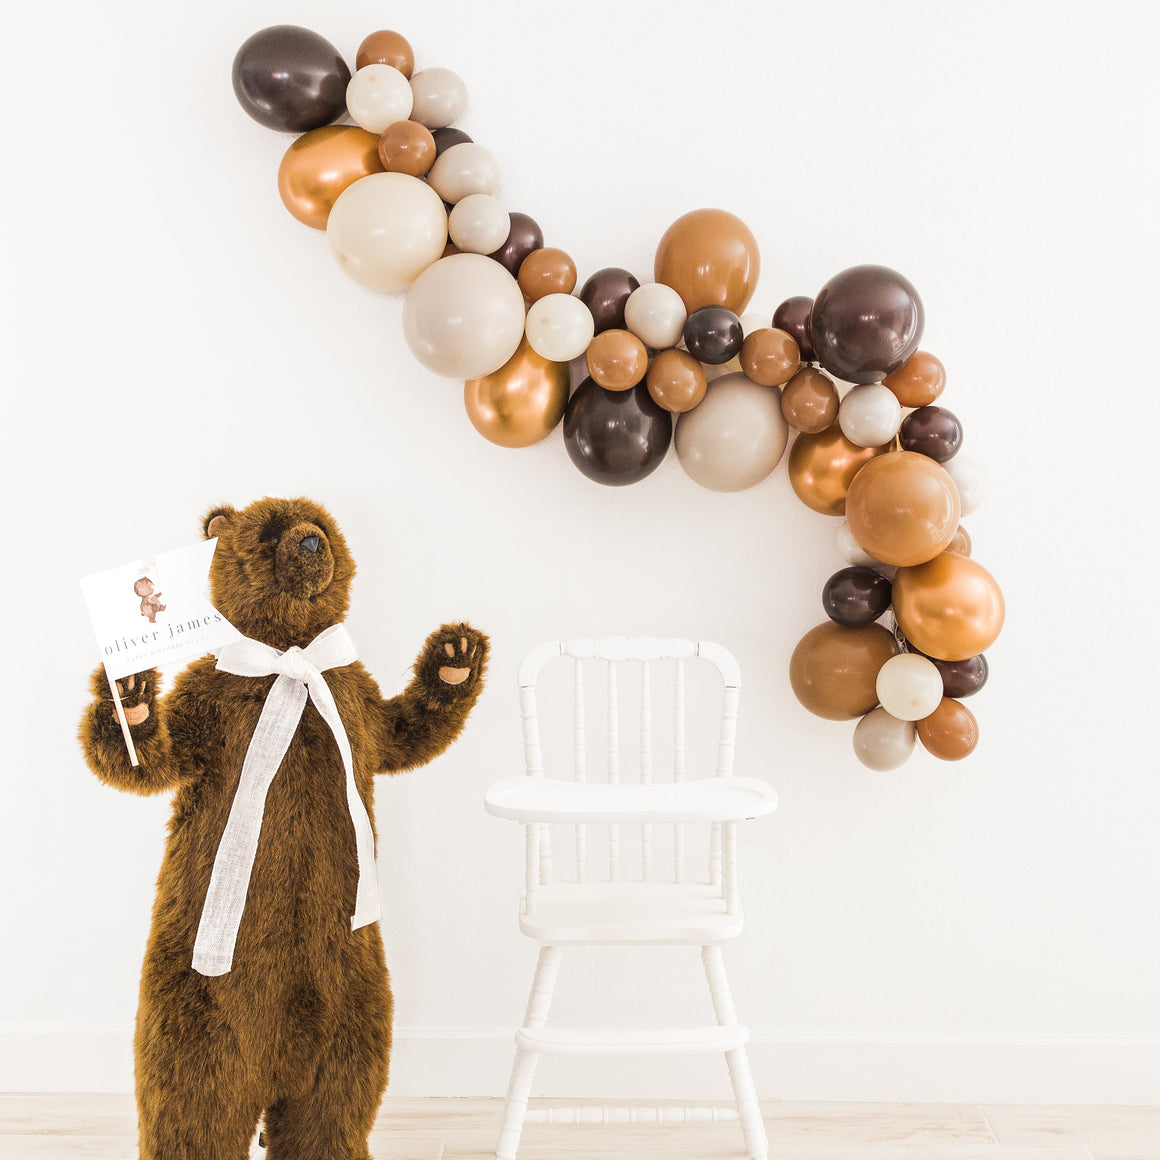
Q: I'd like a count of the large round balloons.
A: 13